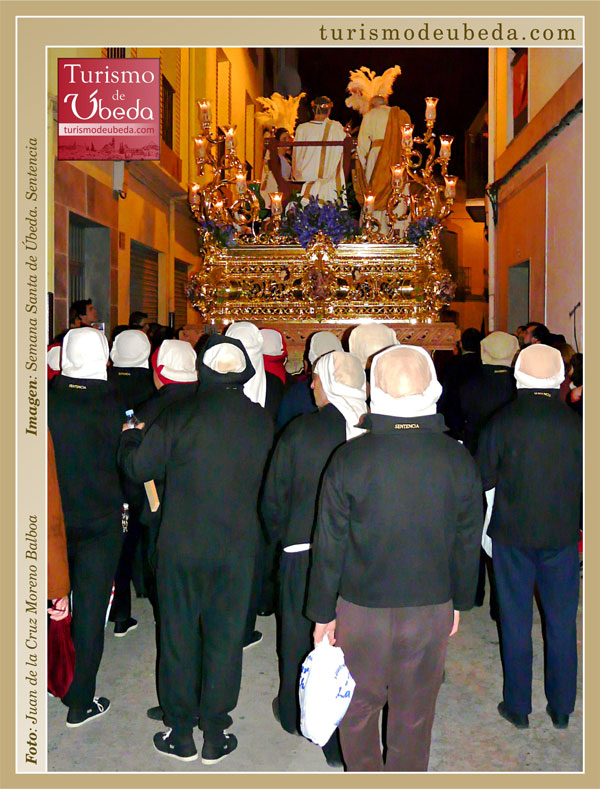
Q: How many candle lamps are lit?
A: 13